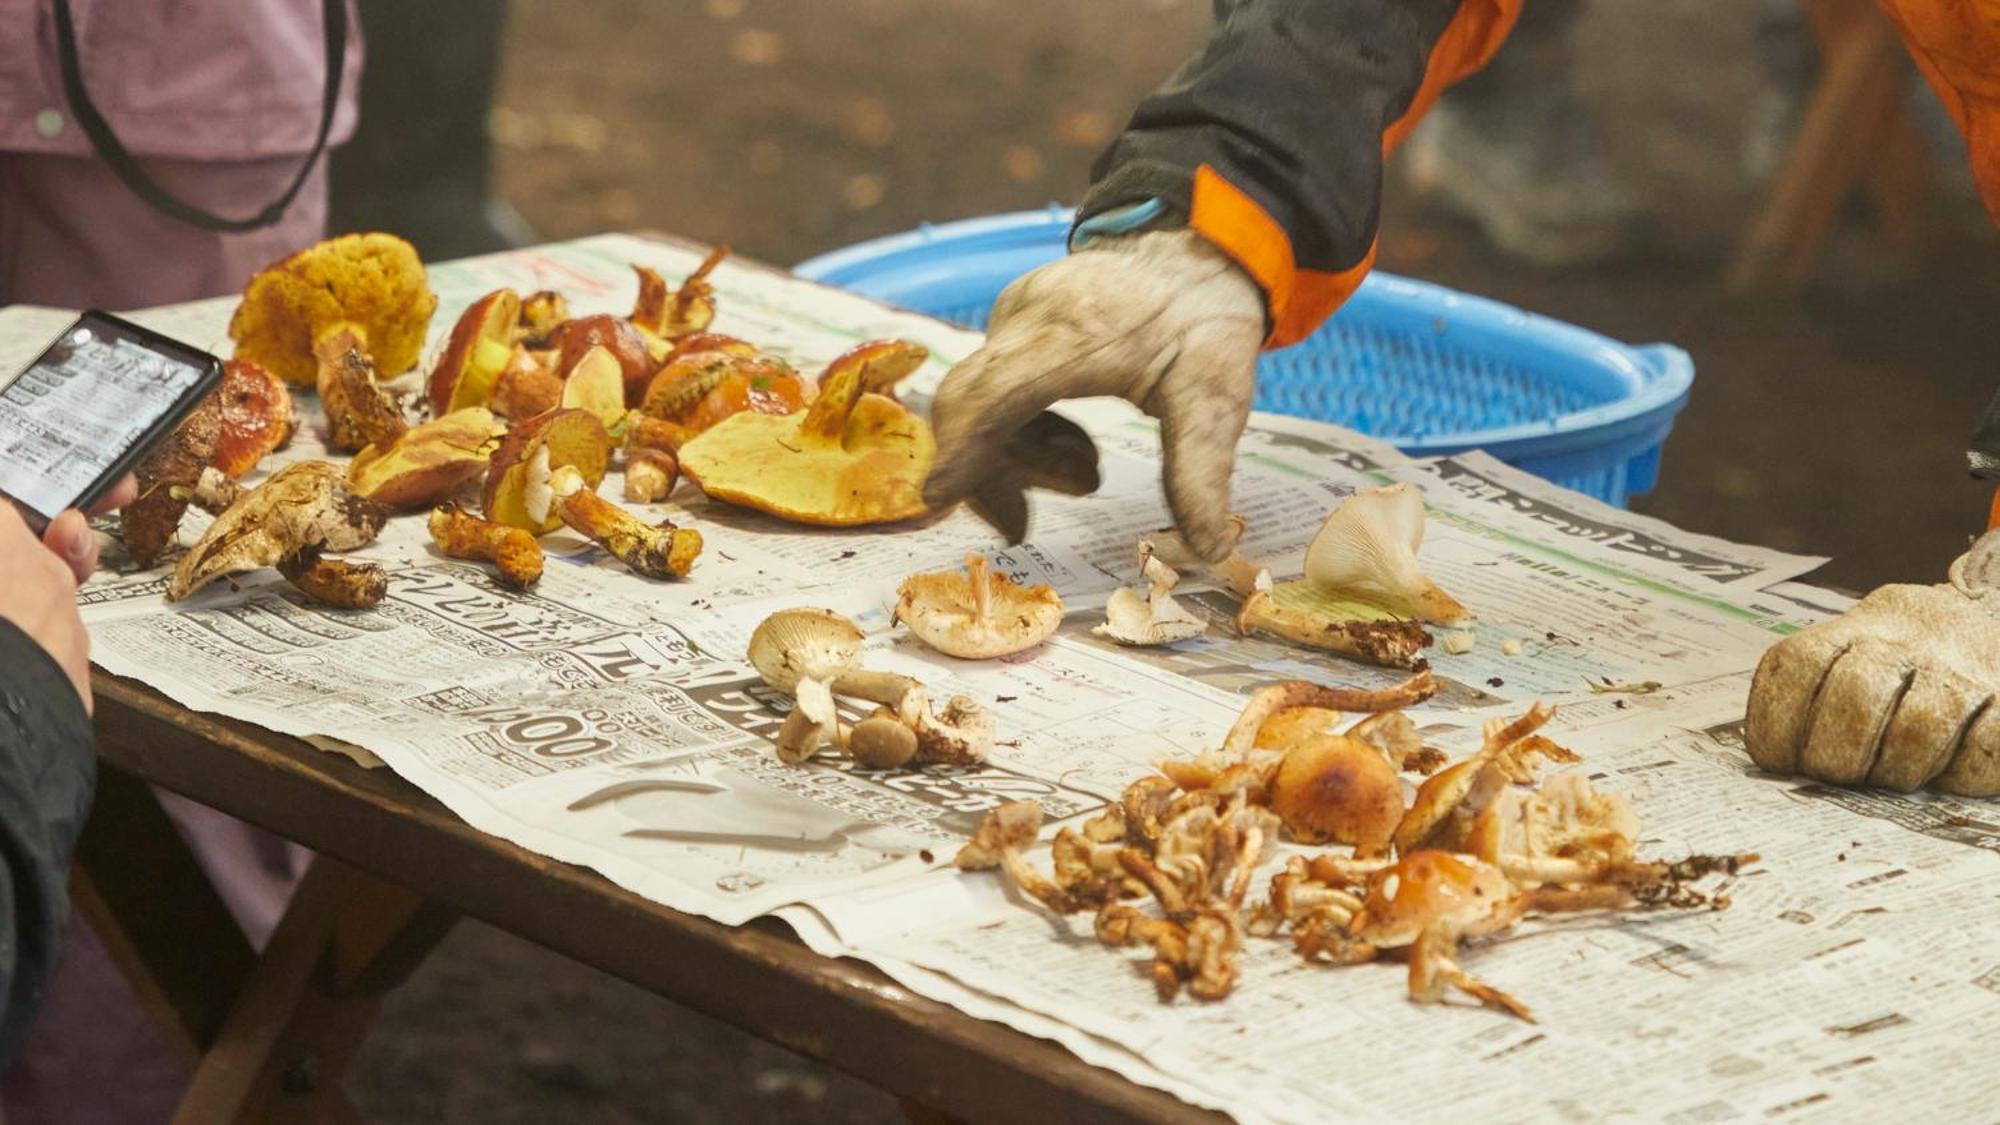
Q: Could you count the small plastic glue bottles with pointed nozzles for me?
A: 0